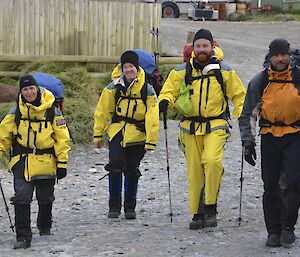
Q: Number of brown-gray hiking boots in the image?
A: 2